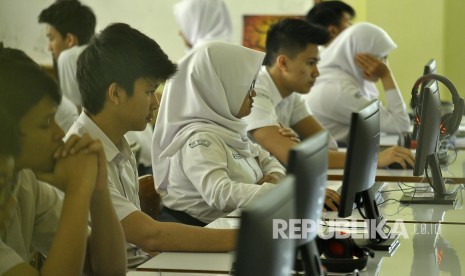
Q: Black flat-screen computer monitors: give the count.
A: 5